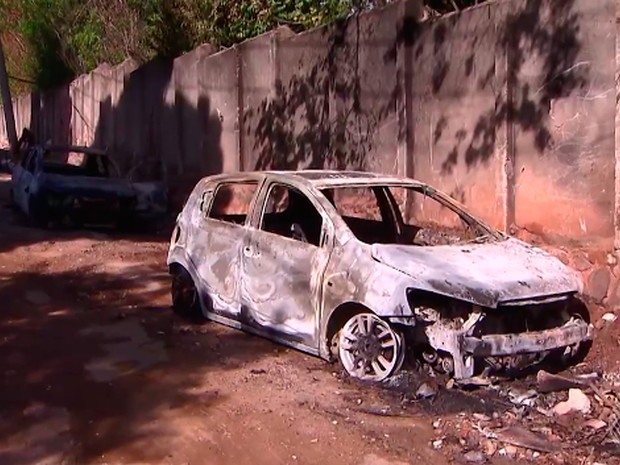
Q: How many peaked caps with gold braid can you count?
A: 0